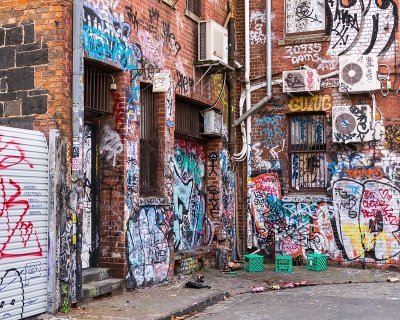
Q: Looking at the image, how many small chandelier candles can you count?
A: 0